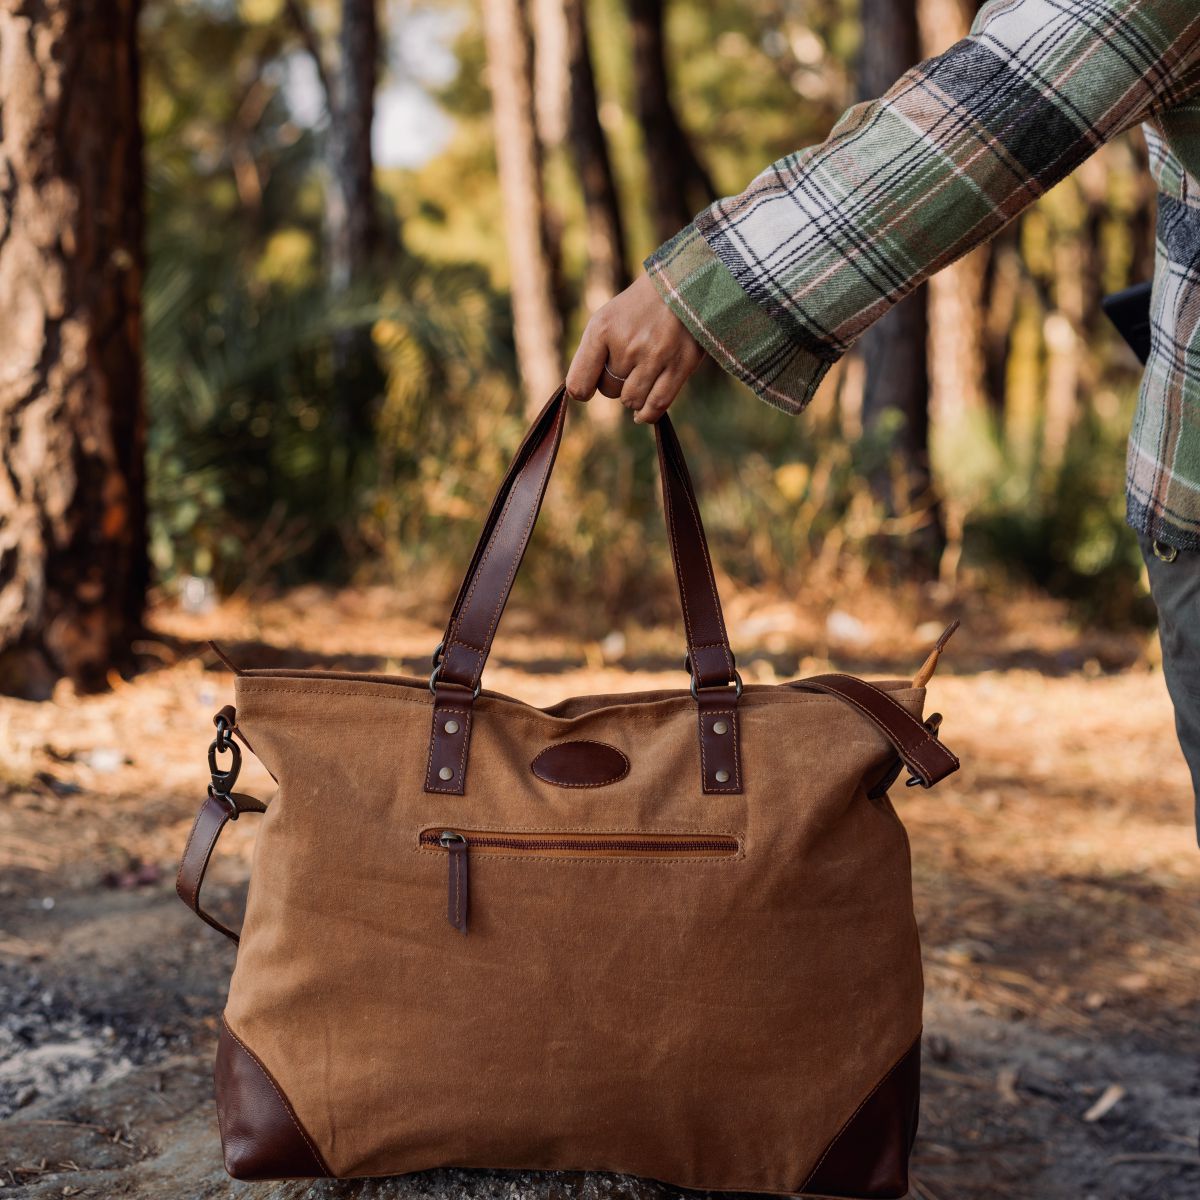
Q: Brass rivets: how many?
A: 4